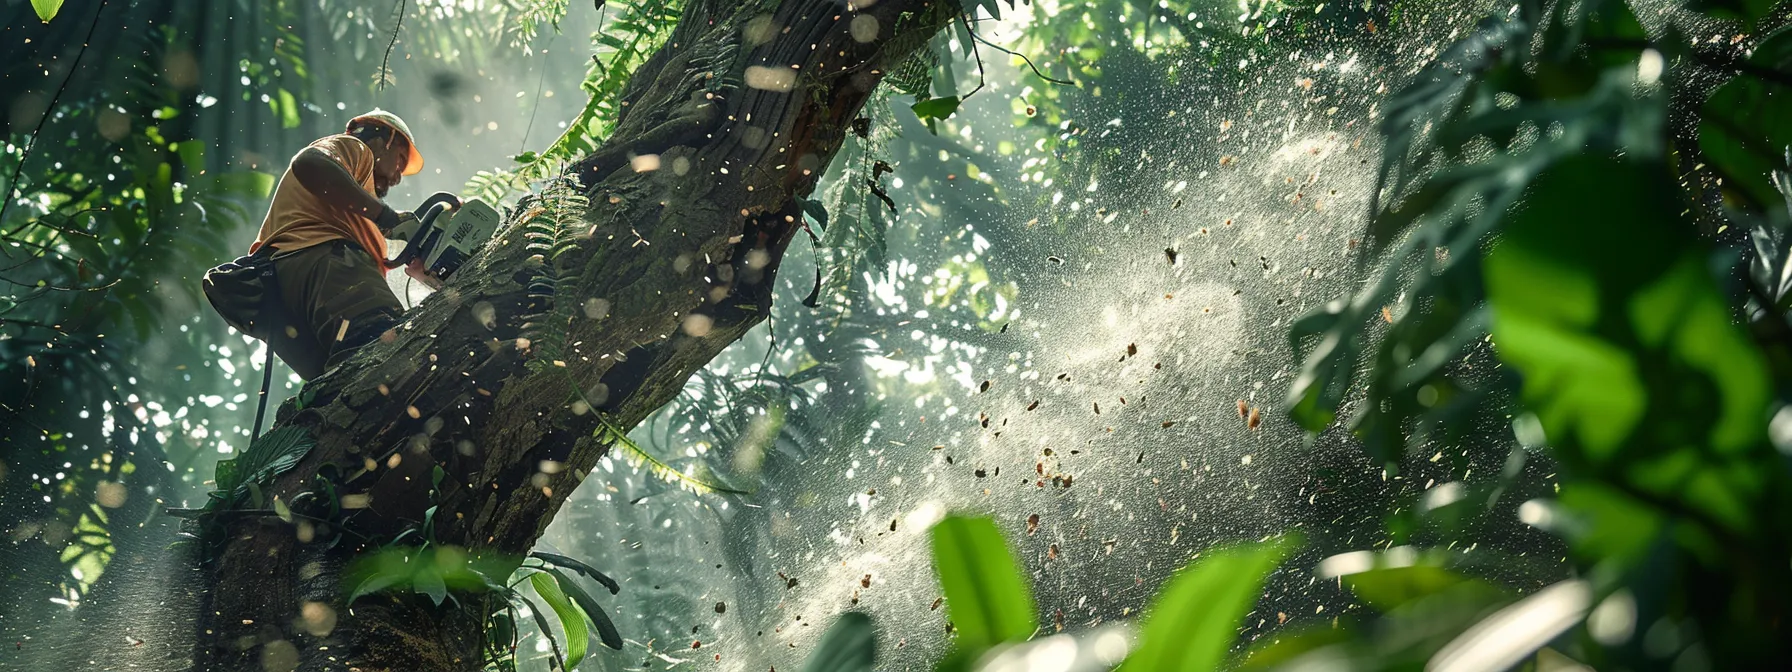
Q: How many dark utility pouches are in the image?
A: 1